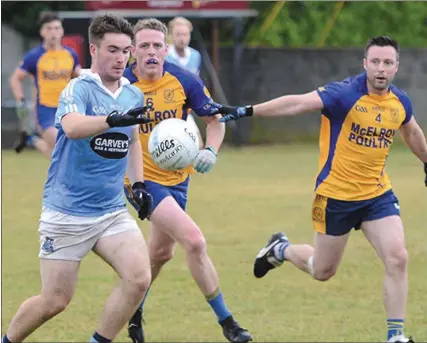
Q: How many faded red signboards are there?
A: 1